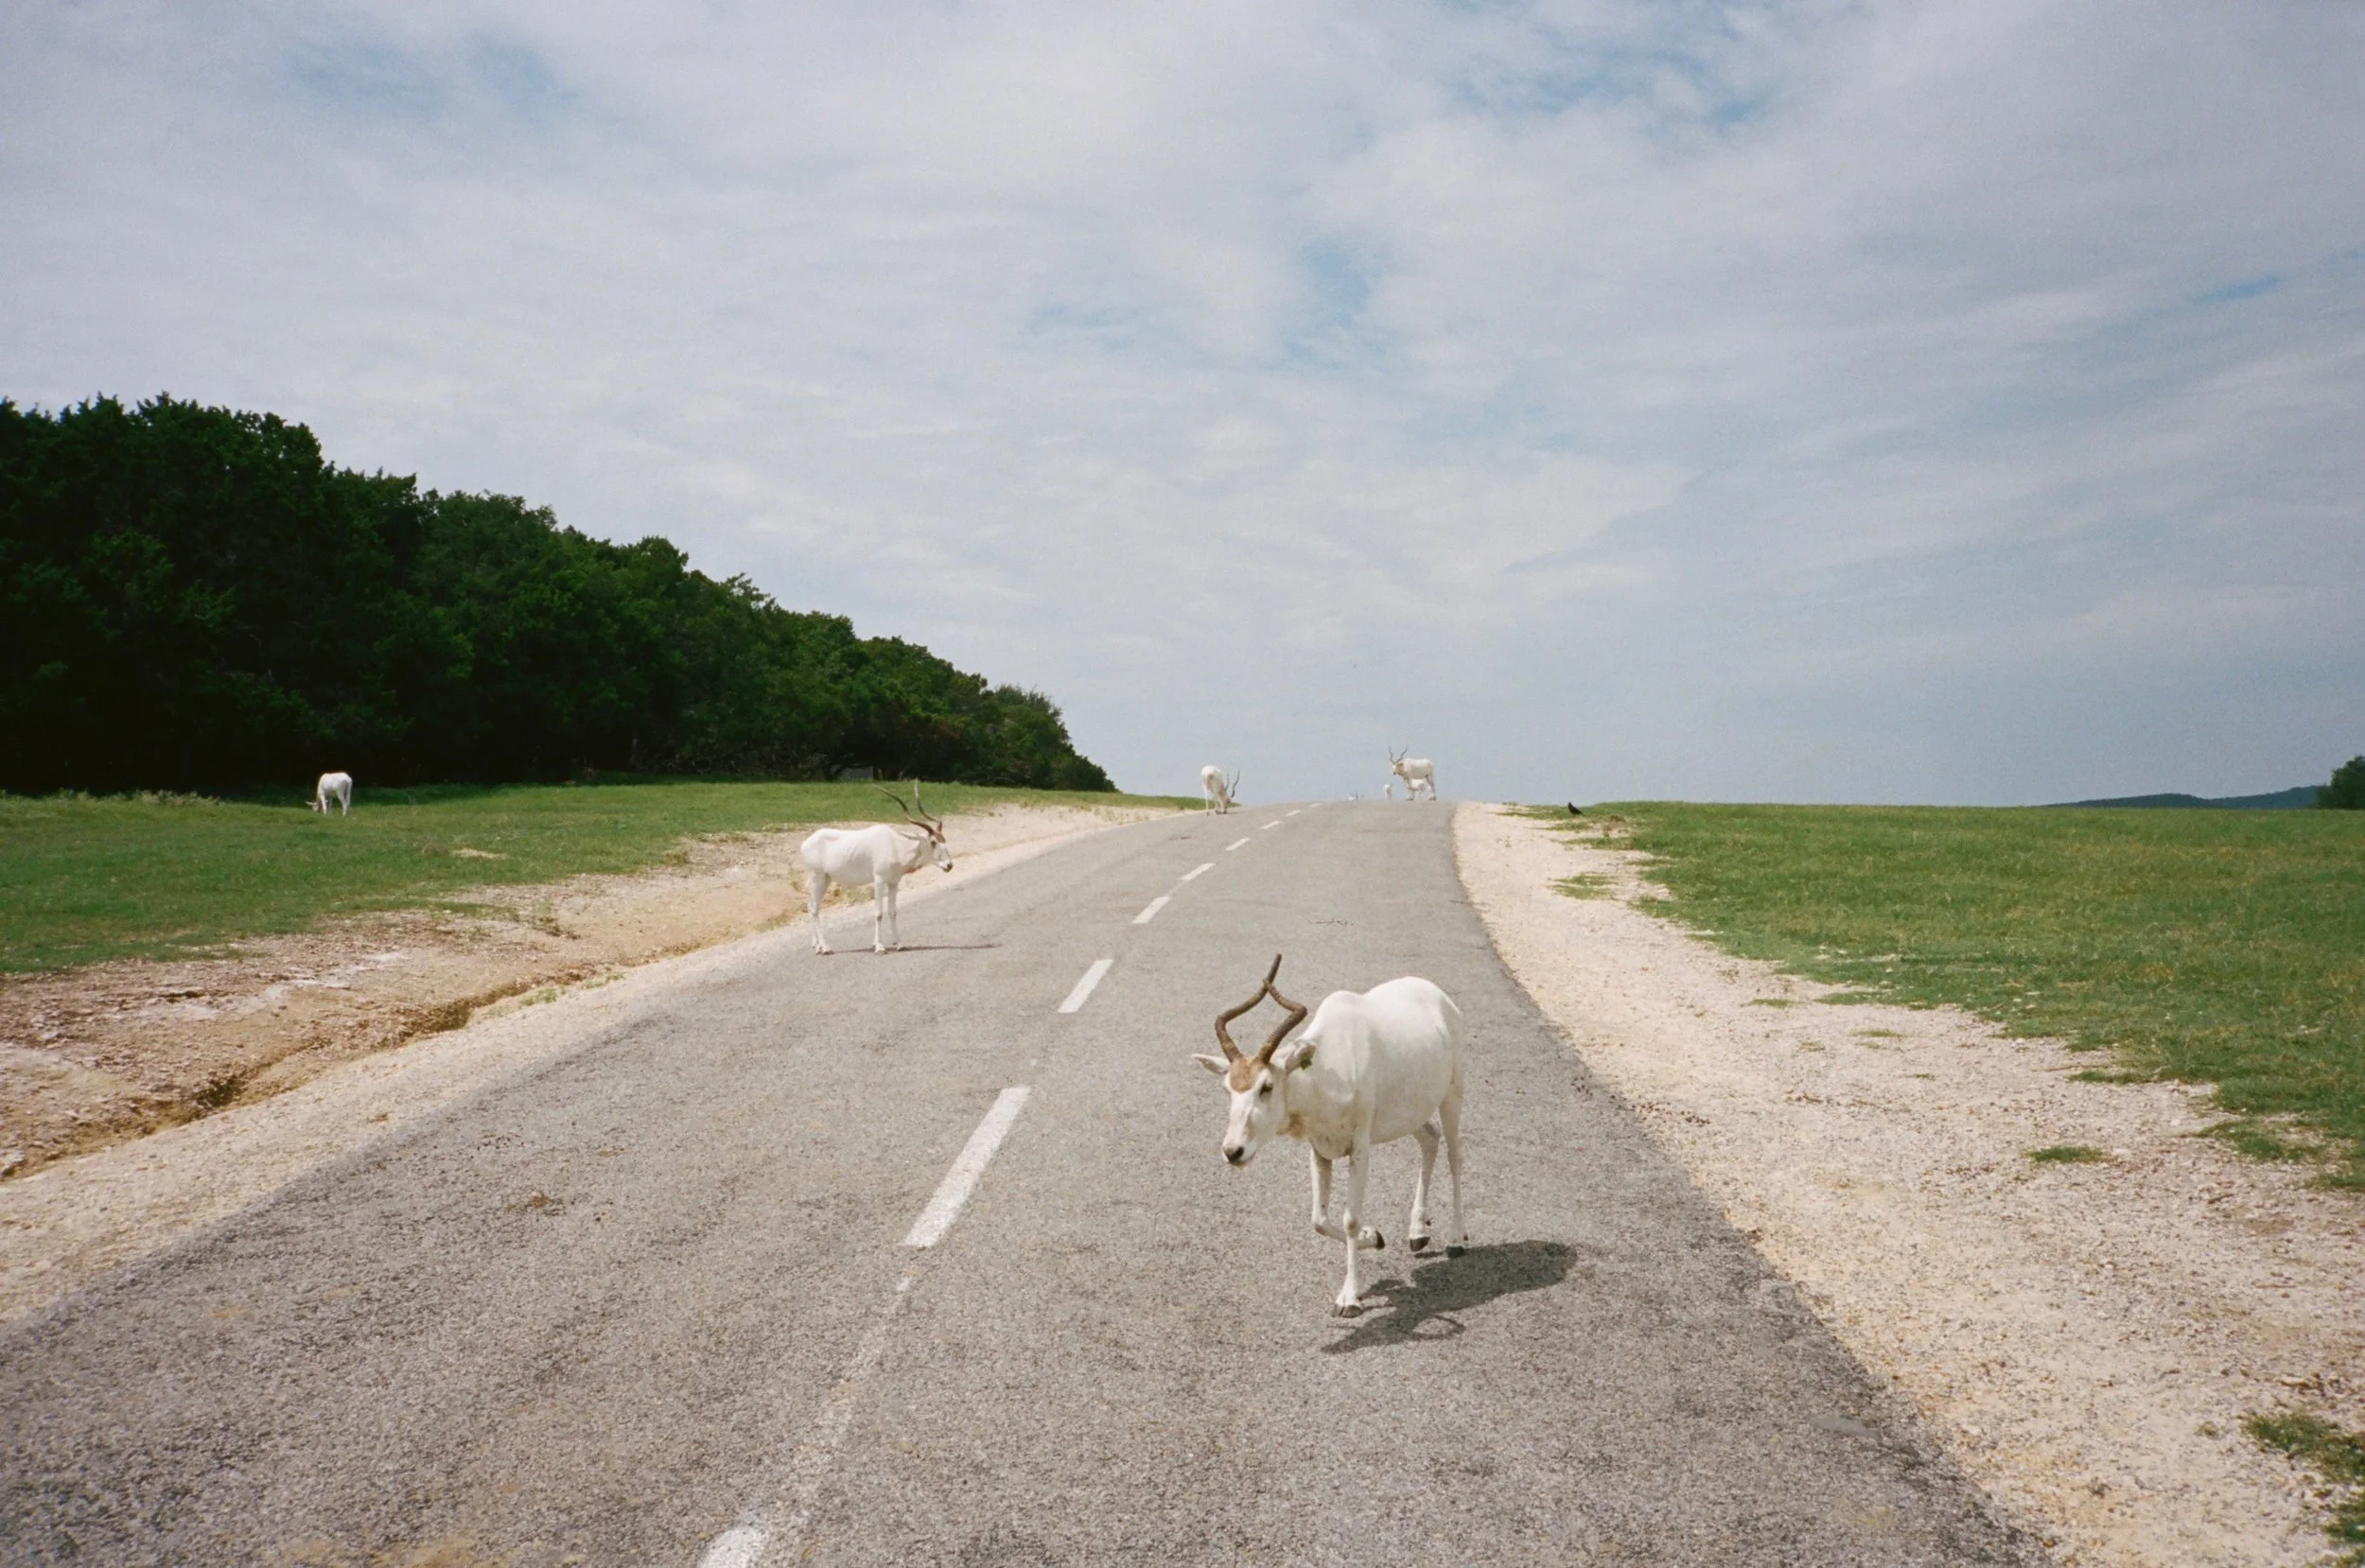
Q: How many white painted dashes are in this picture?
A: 9